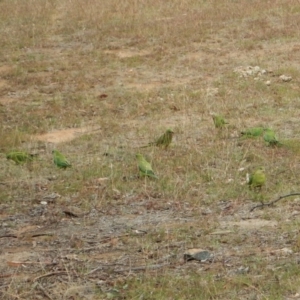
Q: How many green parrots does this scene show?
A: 8